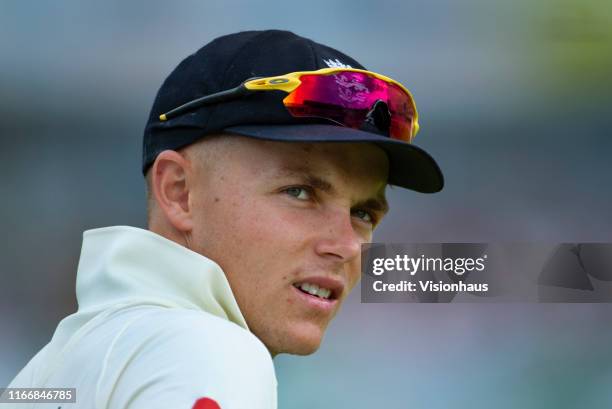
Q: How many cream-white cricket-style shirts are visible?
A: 1